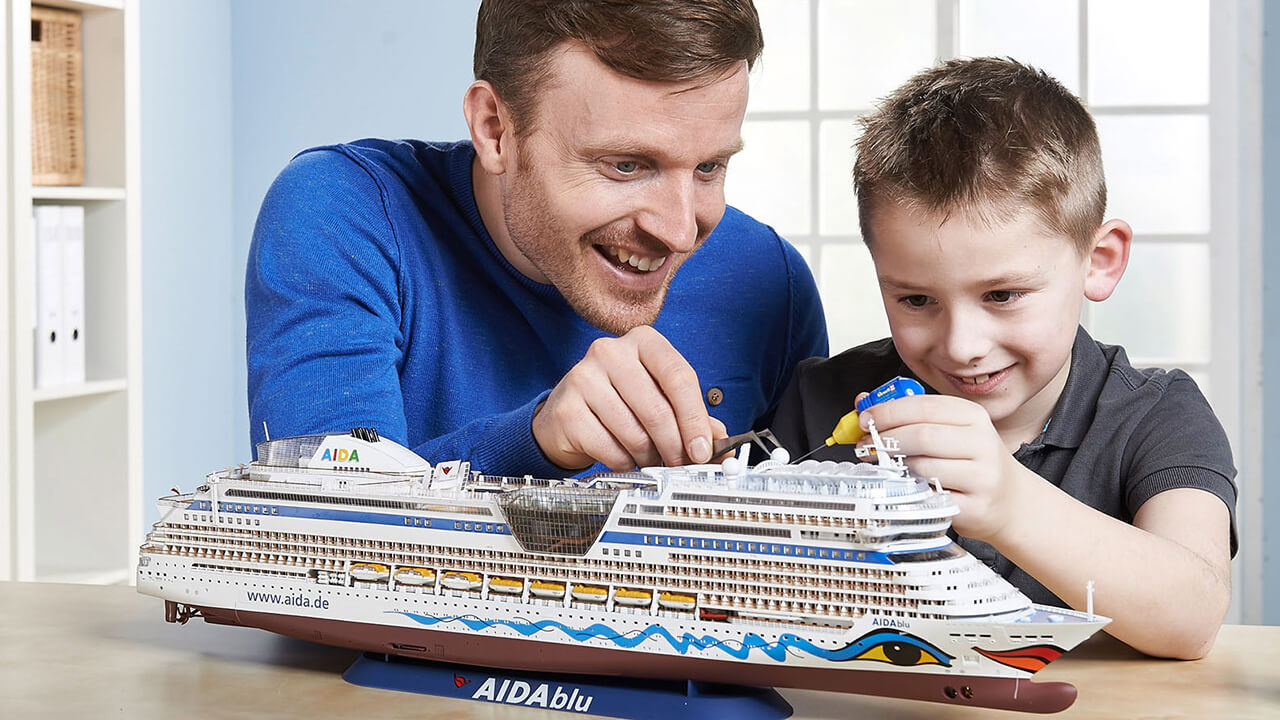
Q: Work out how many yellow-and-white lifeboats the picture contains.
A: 8